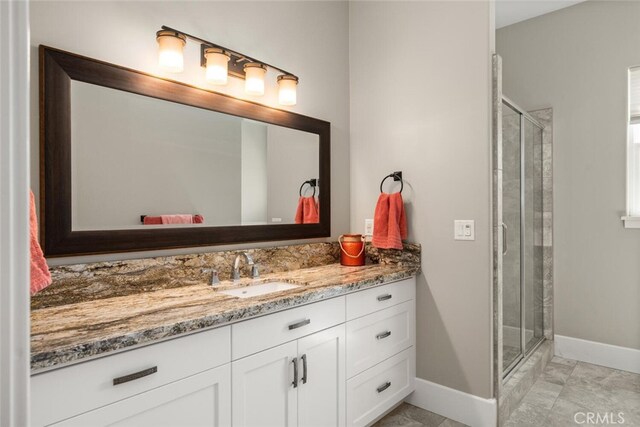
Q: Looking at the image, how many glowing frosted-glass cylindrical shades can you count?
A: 4